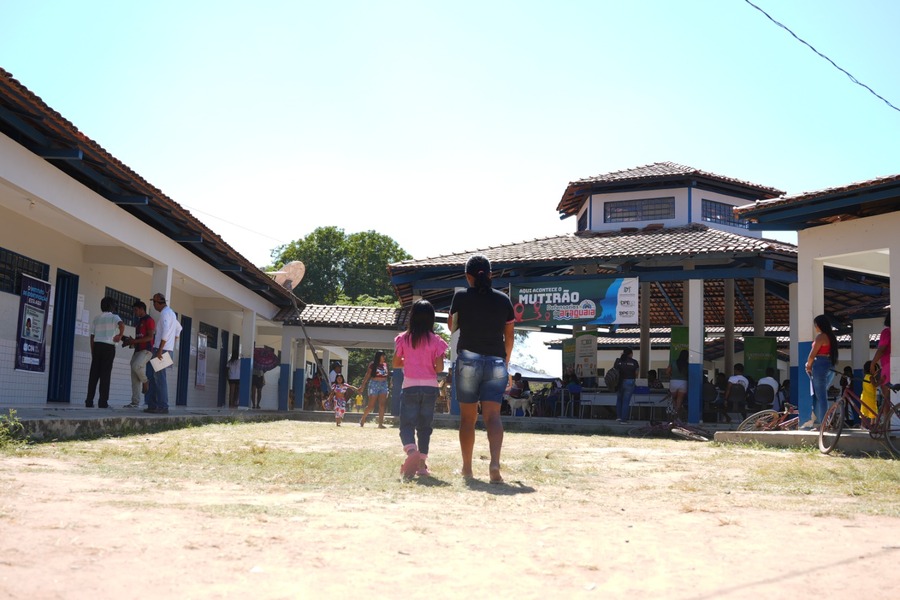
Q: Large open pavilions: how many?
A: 1